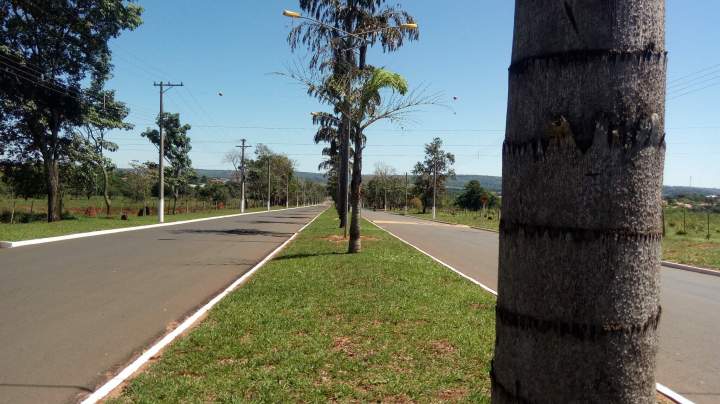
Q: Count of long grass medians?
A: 1